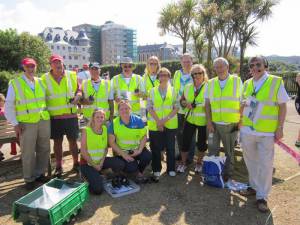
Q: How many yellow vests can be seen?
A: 12